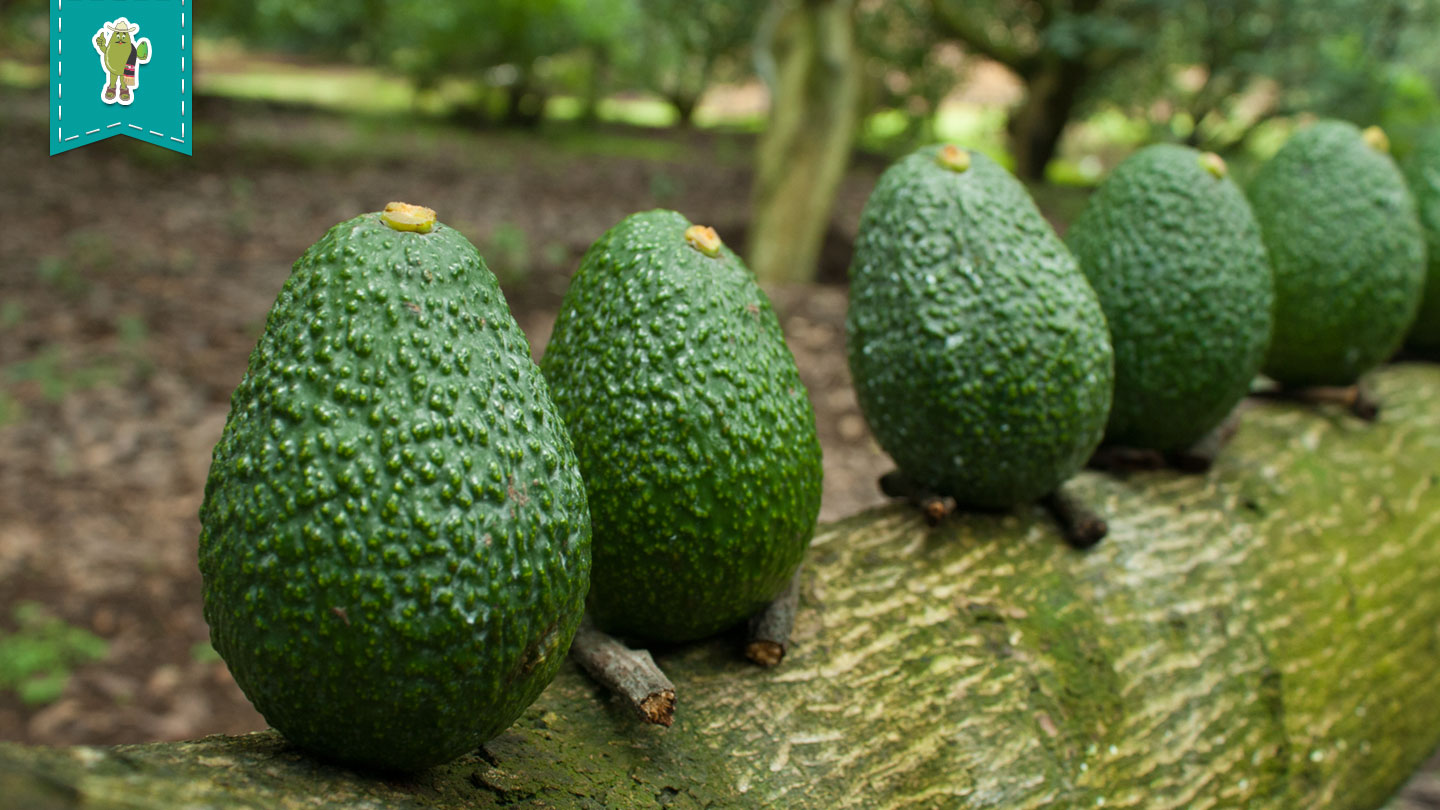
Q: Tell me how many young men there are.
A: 0